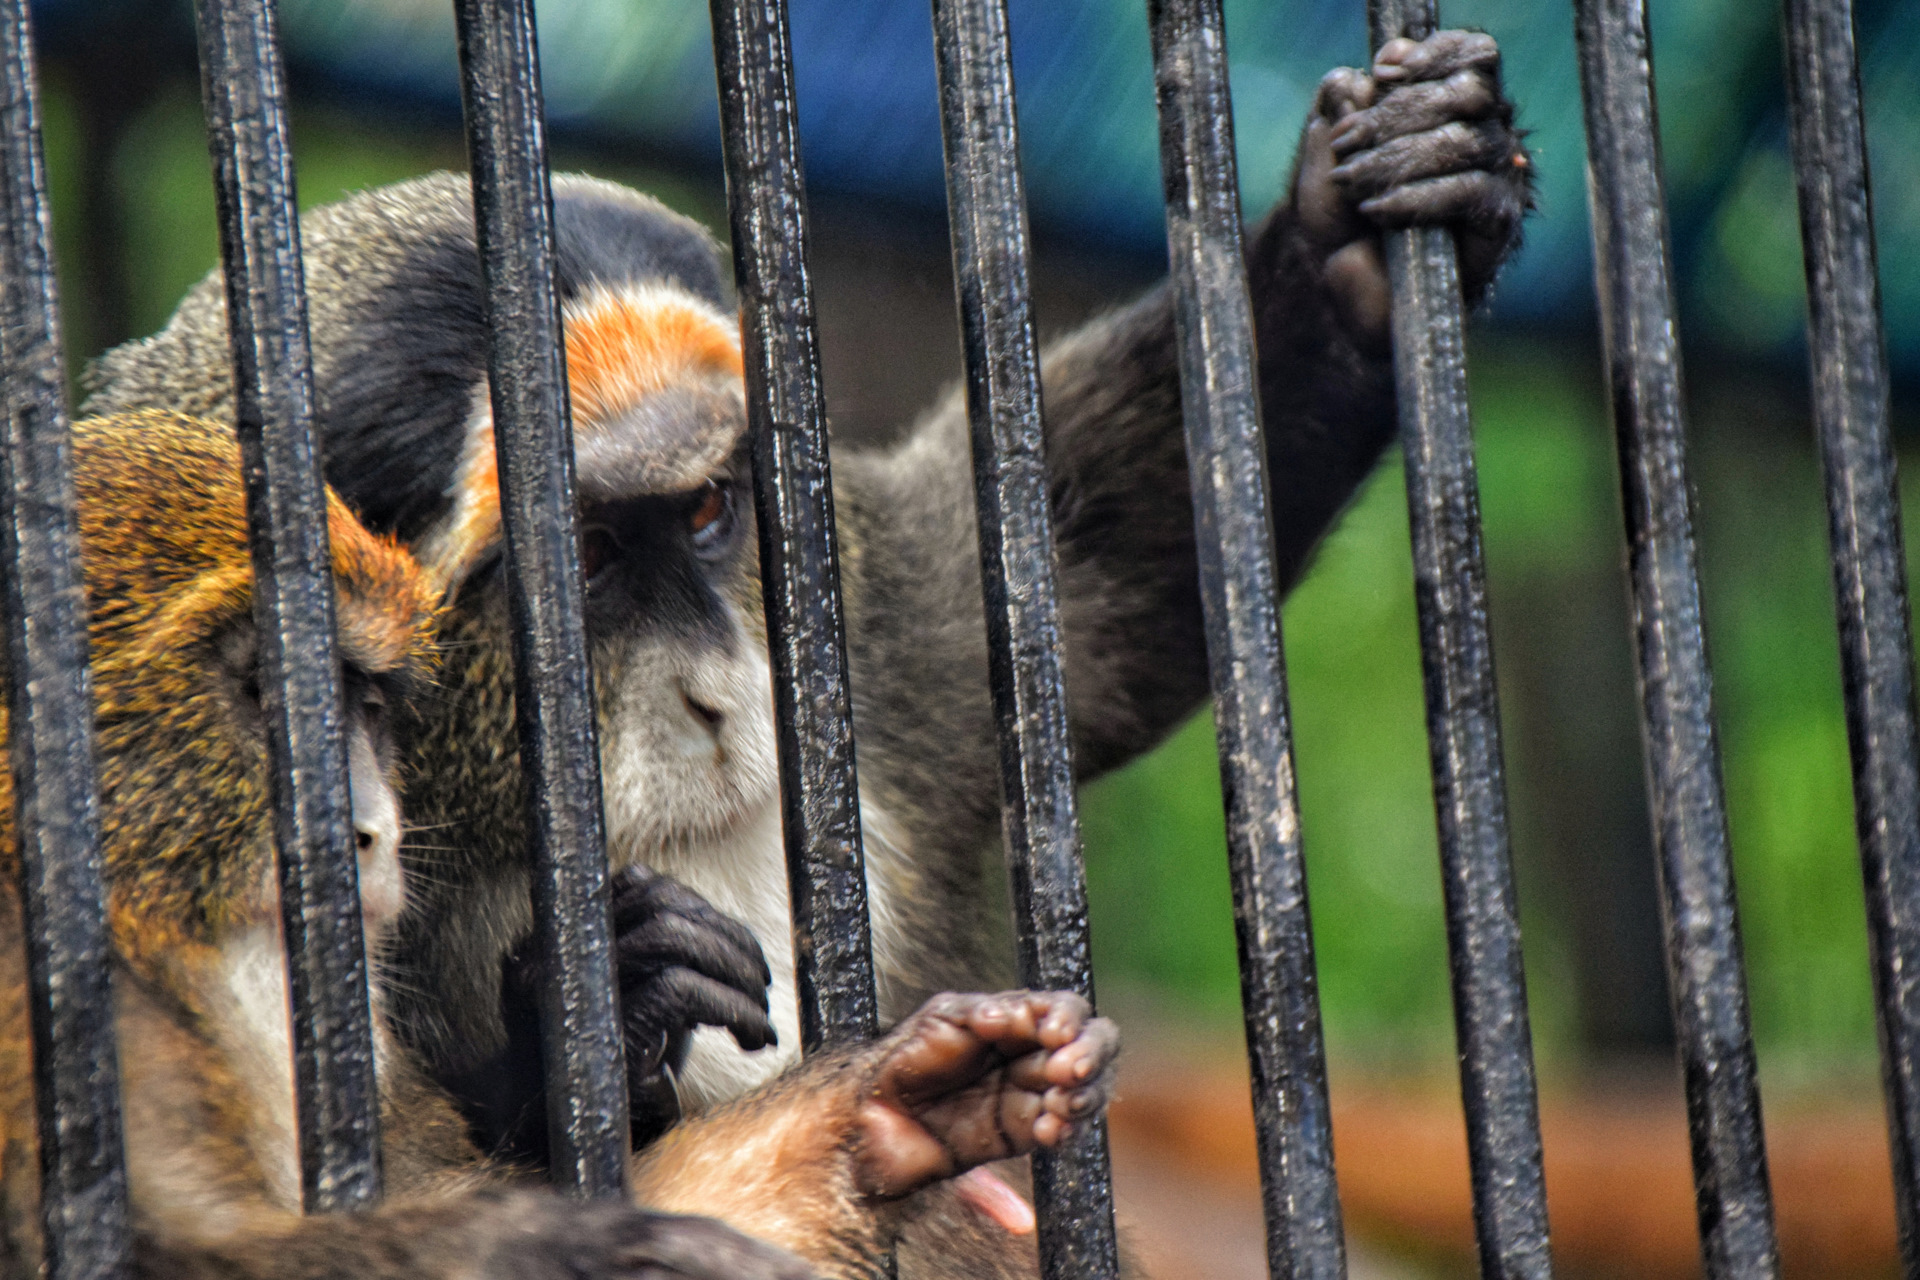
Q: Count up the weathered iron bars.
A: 9